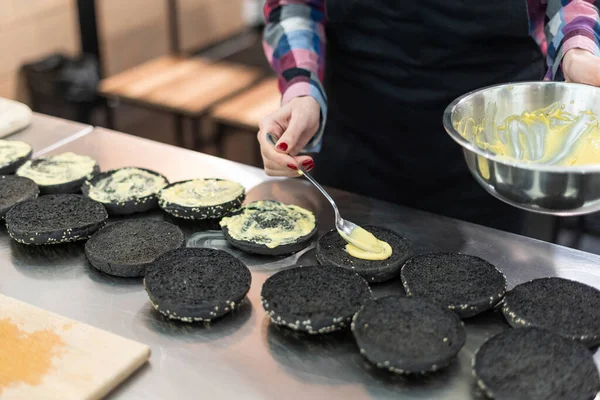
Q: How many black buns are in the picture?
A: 15